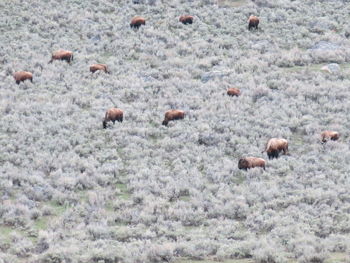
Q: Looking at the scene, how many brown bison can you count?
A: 12